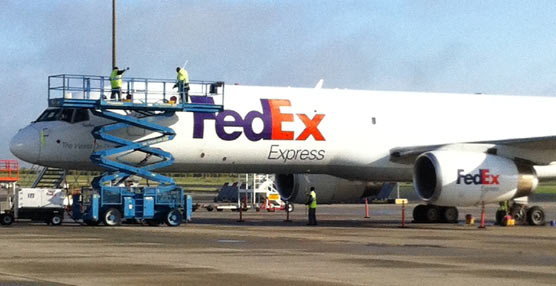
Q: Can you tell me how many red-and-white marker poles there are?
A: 5